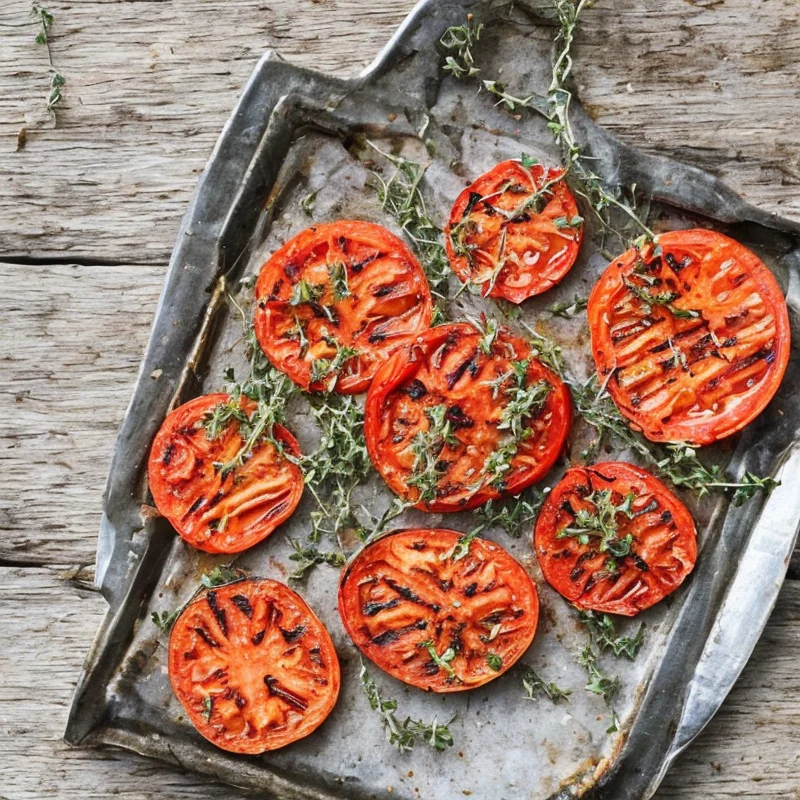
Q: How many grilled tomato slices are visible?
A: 8